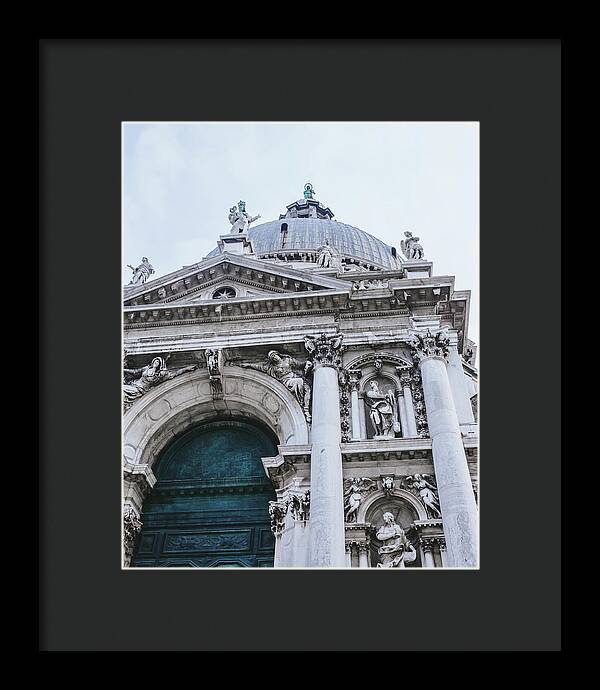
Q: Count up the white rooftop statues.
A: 4